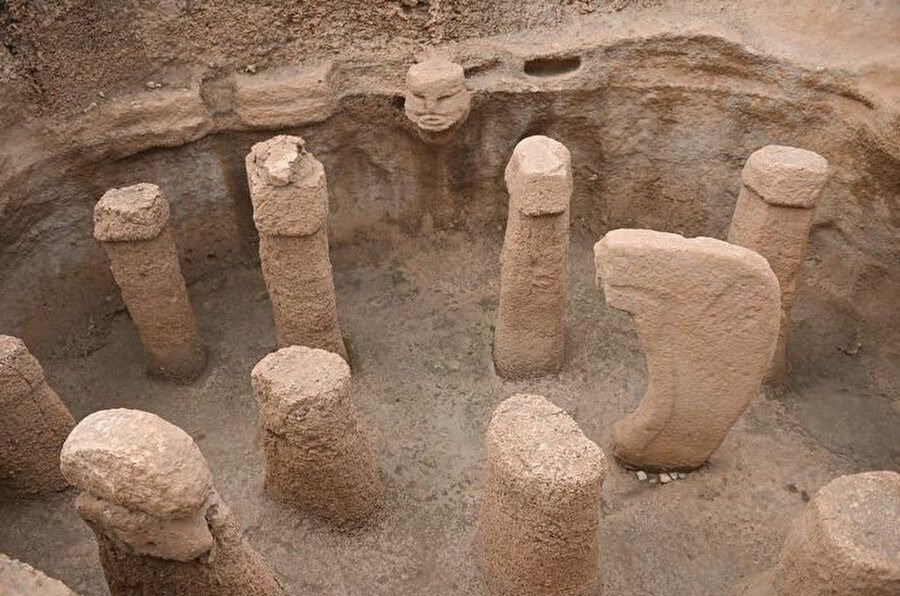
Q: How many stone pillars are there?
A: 11